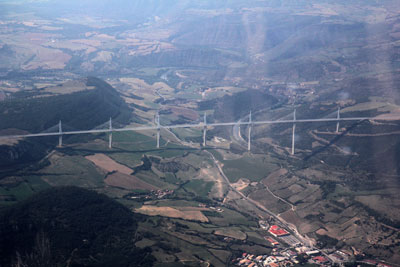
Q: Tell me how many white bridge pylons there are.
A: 7